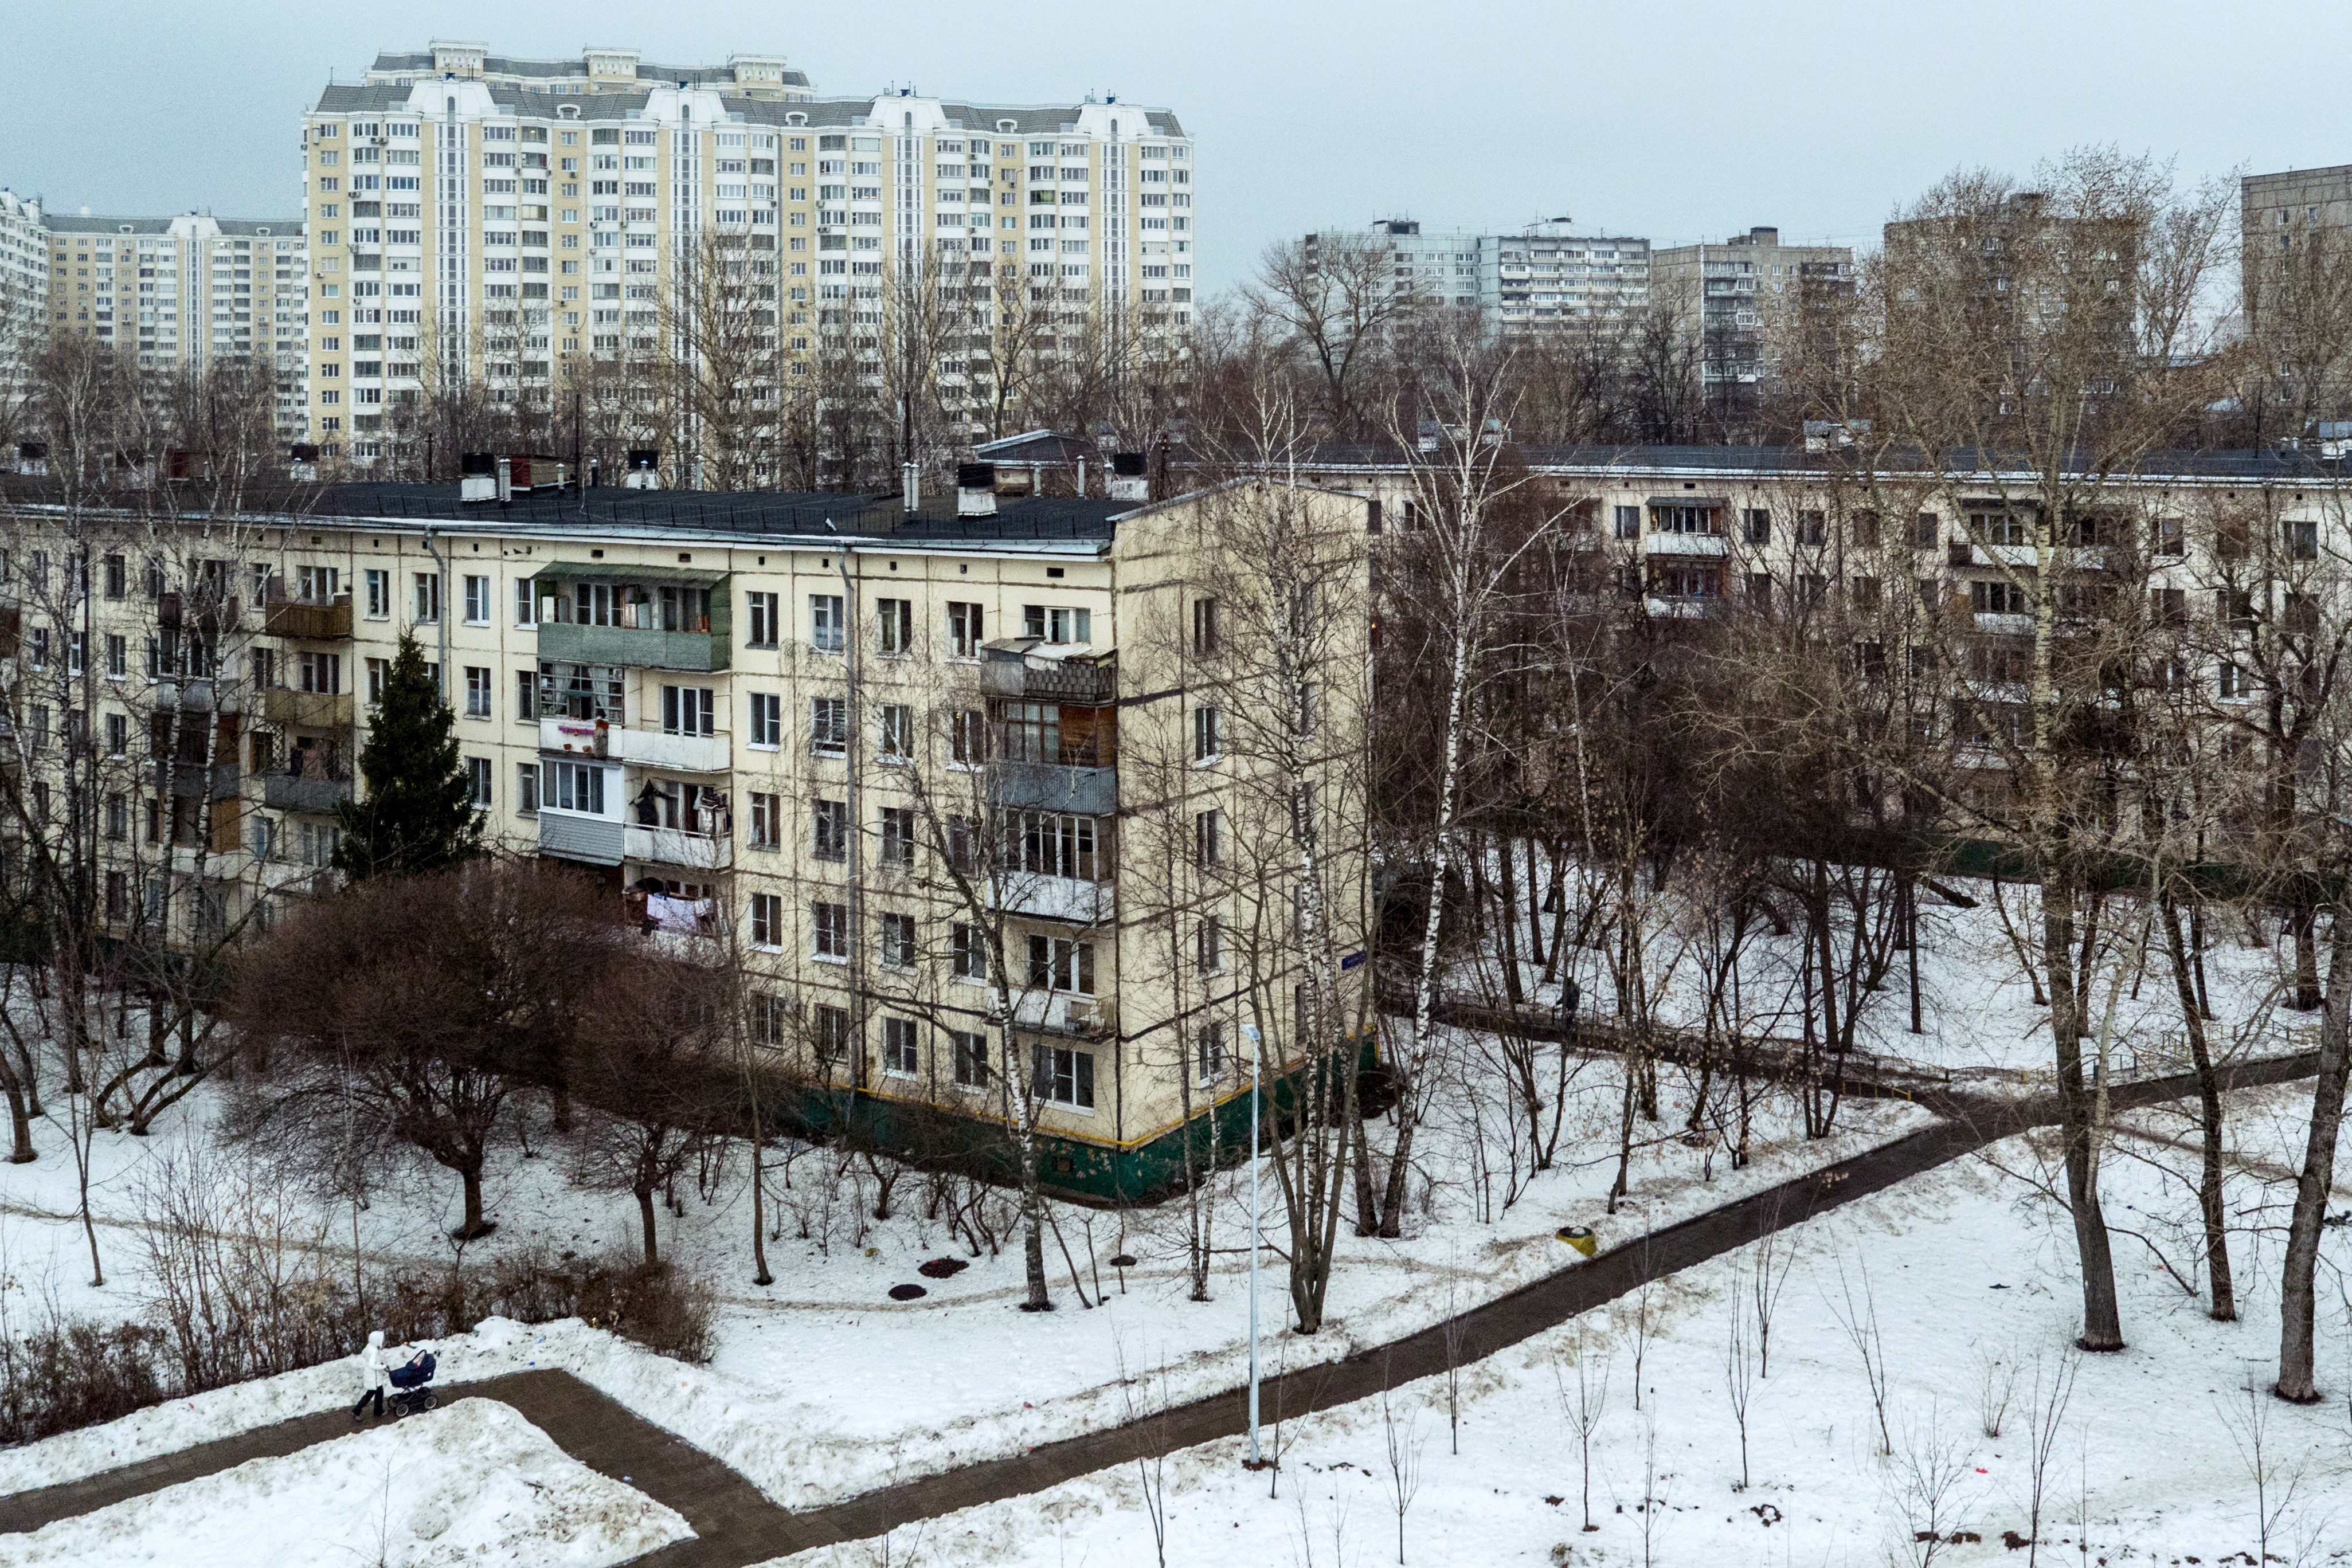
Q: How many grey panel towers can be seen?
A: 5